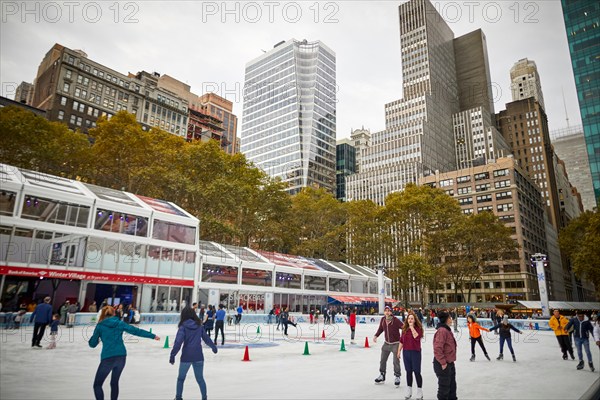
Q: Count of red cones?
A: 3